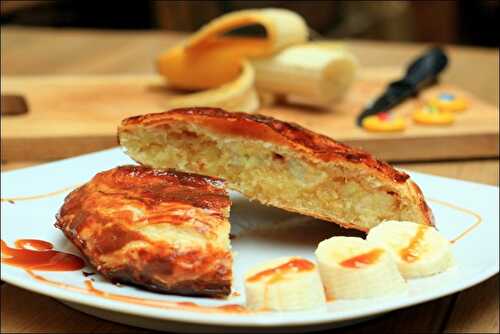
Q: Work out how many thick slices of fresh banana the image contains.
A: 3